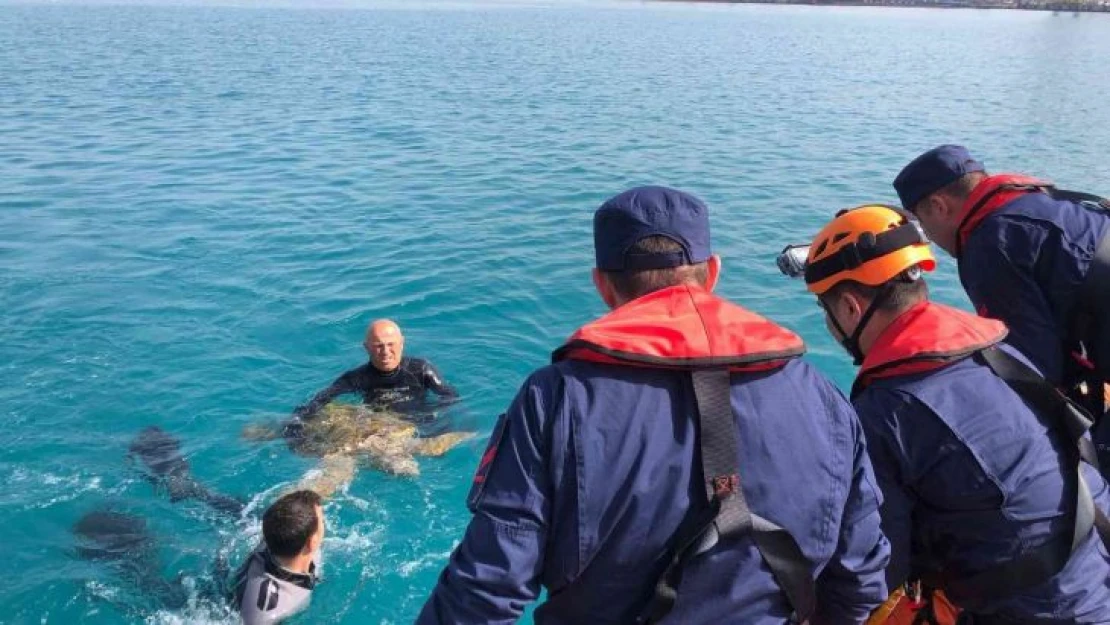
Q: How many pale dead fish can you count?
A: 0